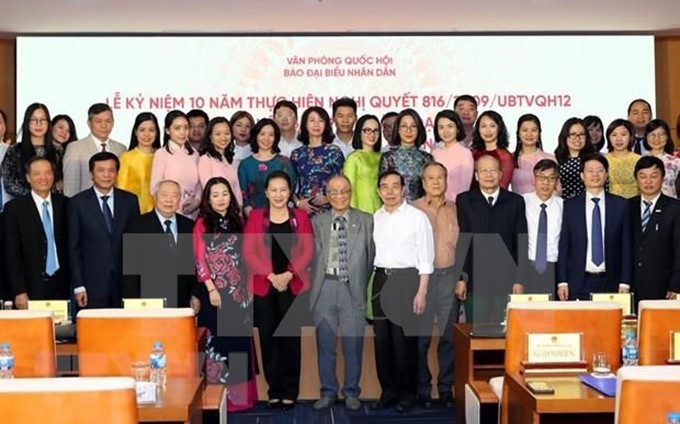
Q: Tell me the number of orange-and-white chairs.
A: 6